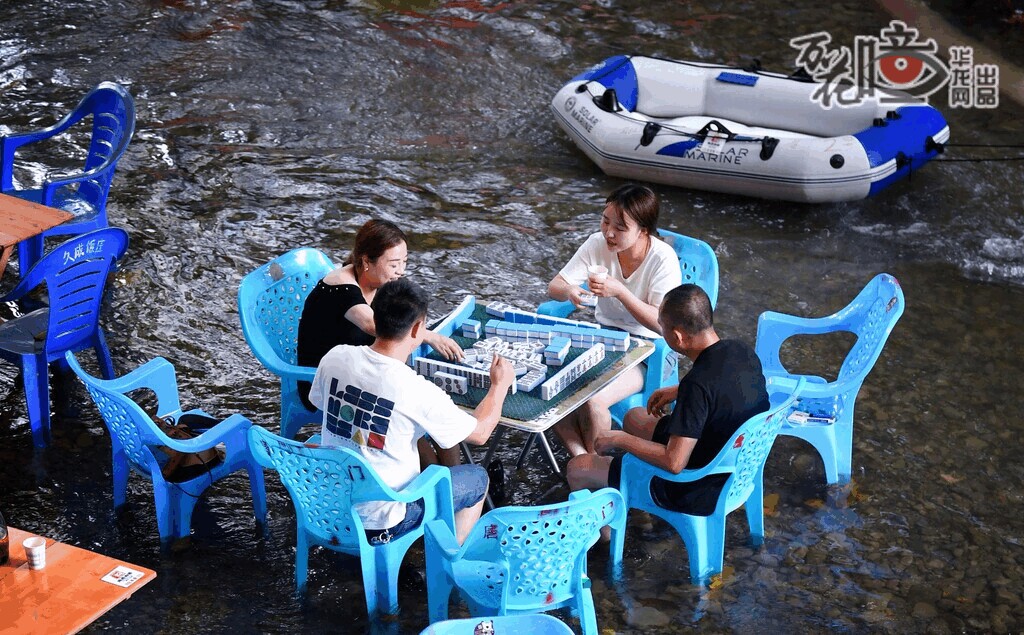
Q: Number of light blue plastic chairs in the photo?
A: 8